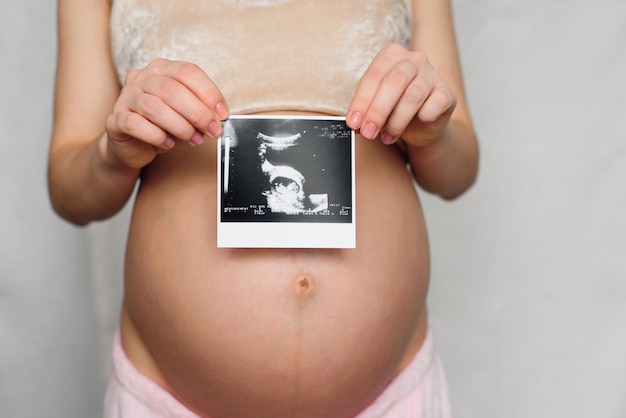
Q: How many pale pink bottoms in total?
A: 1